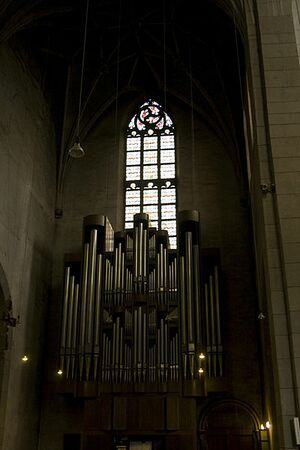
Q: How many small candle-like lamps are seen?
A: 6